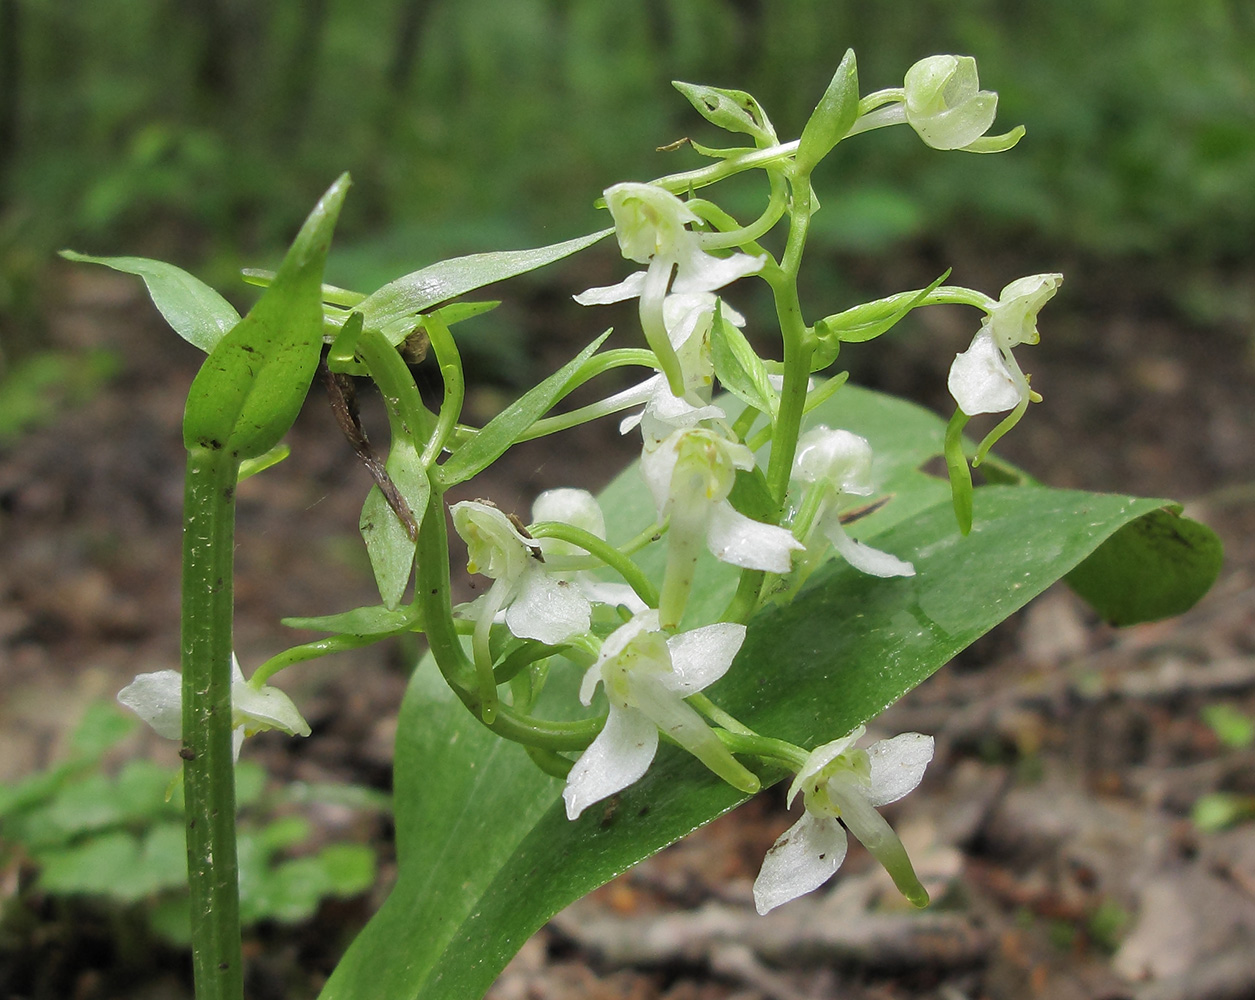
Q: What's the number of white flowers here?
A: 11